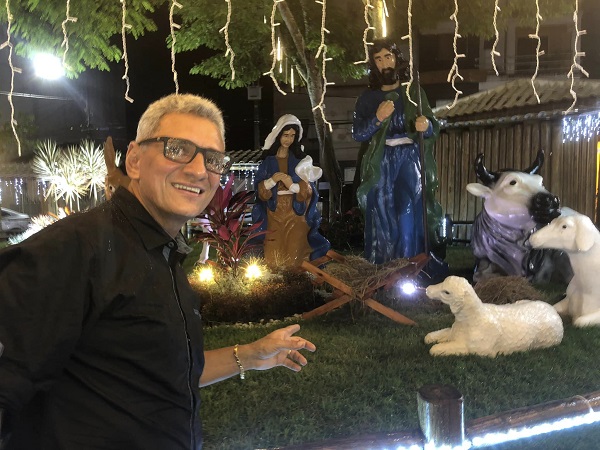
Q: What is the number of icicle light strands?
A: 13